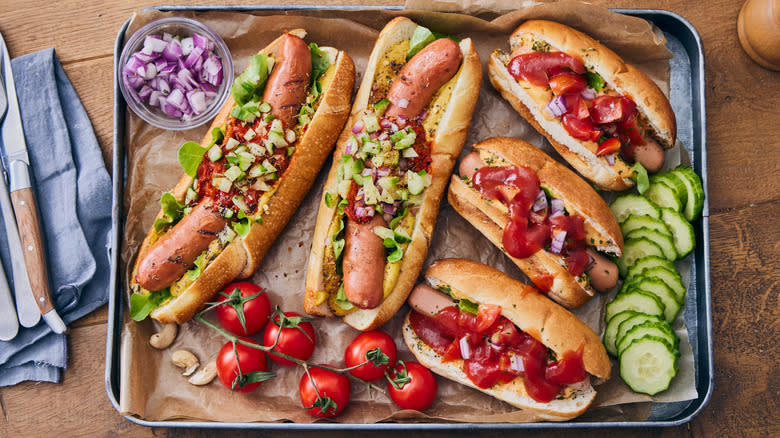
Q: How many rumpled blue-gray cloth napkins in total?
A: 1